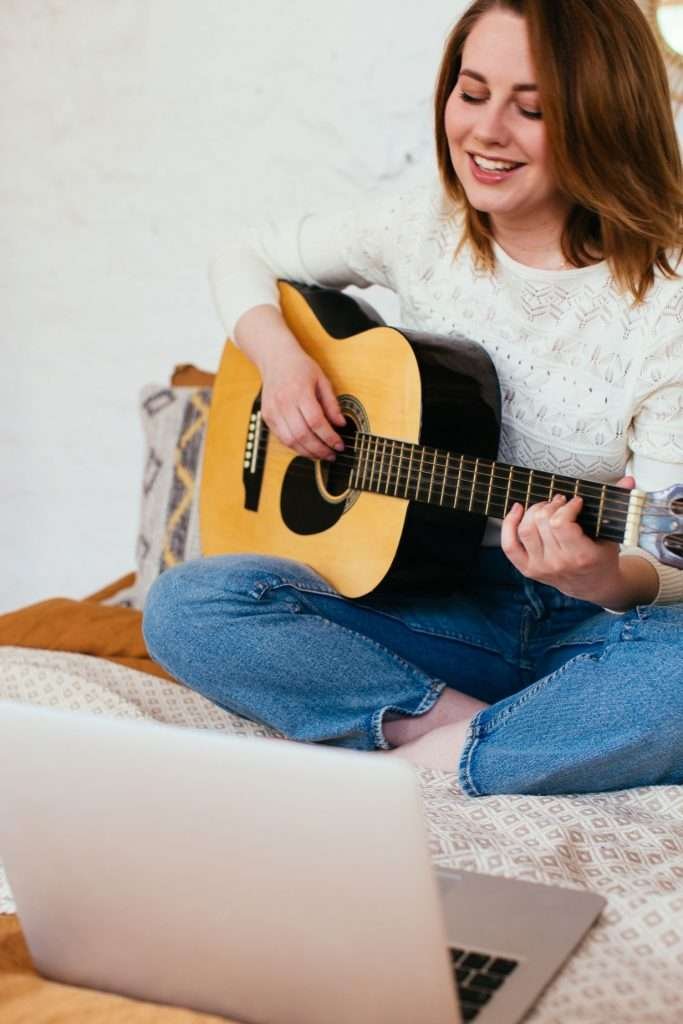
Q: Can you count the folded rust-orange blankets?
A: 1